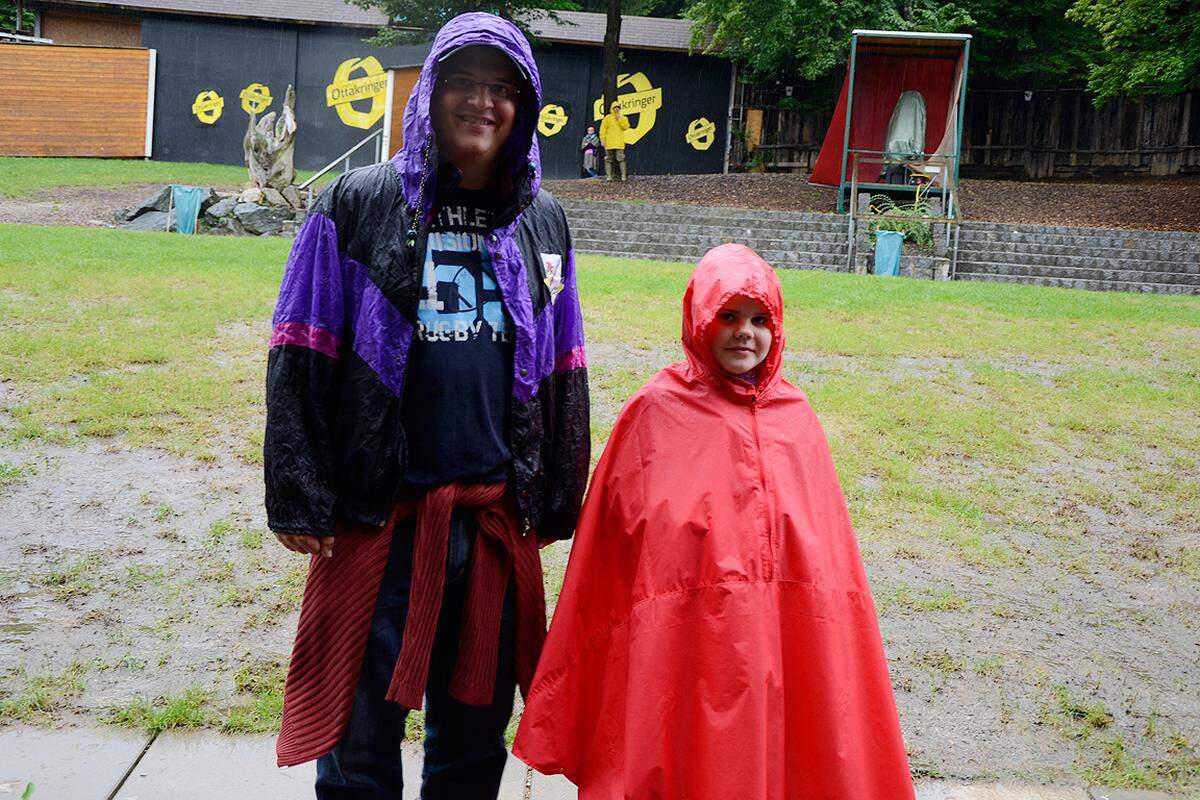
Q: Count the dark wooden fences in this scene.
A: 1